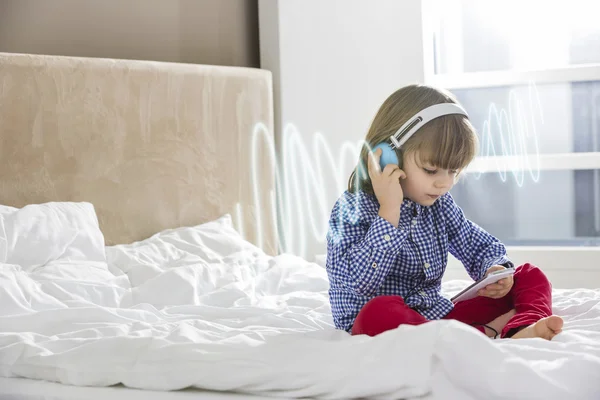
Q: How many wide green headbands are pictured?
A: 0